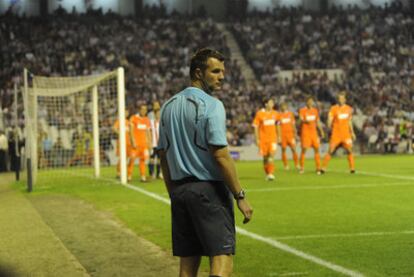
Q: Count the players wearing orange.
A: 6